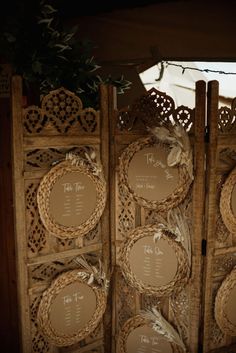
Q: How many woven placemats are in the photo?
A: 7